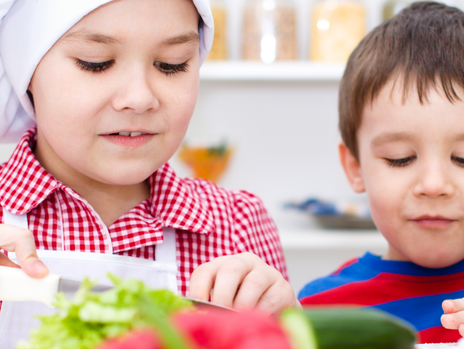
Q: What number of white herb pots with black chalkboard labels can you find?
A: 0